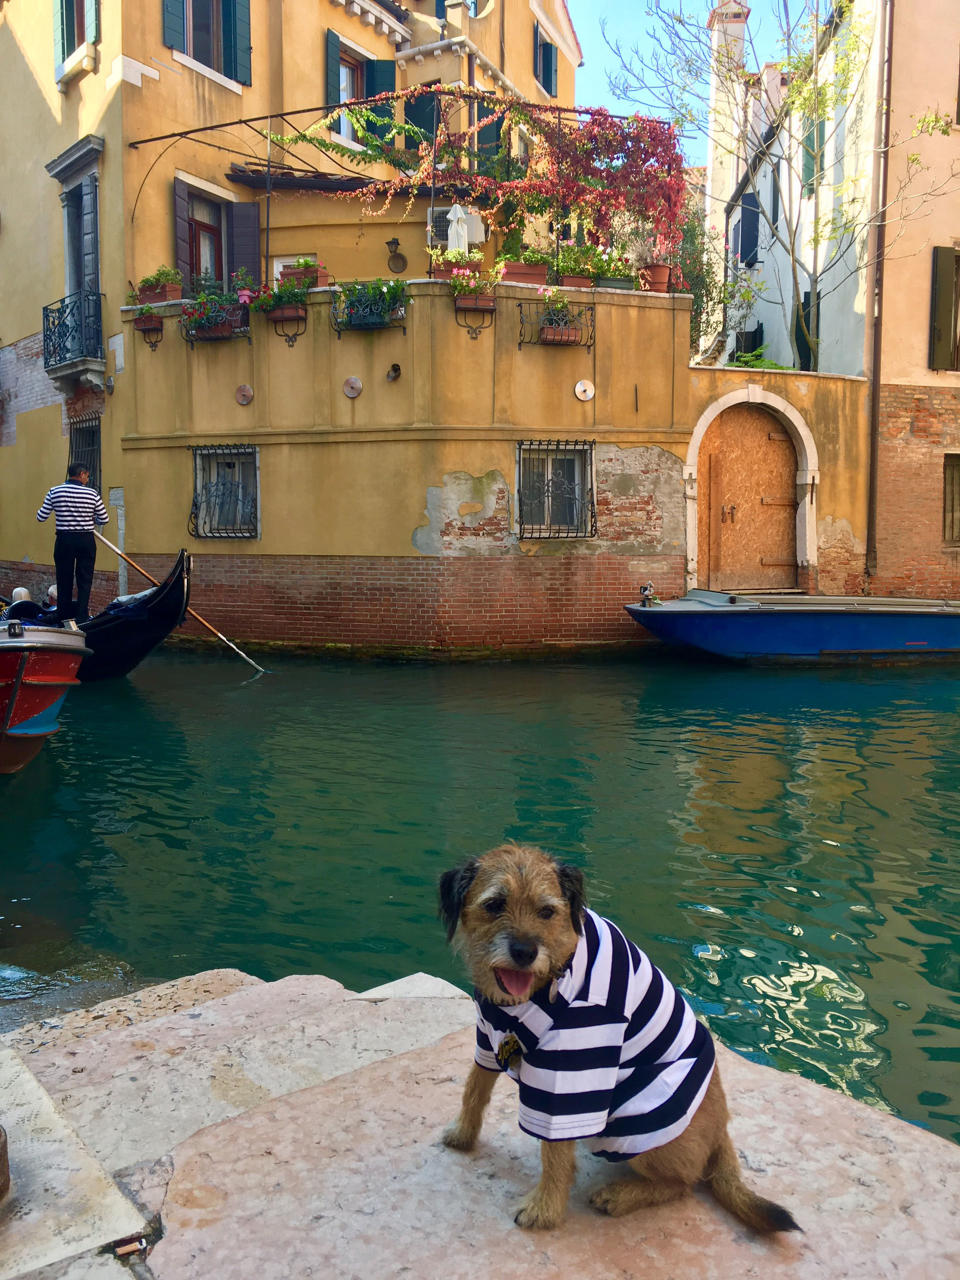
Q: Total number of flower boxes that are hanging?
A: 6